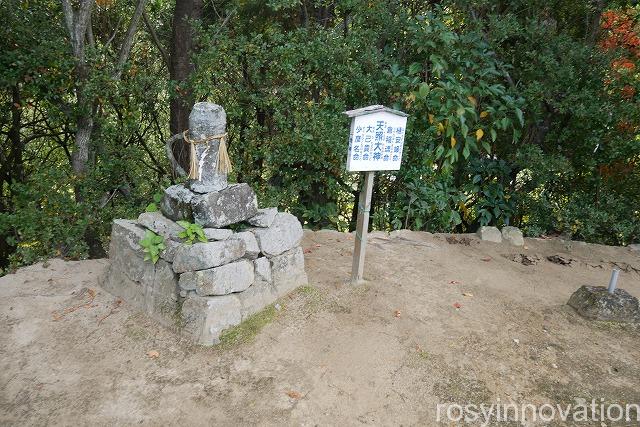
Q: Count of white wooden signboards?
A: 1